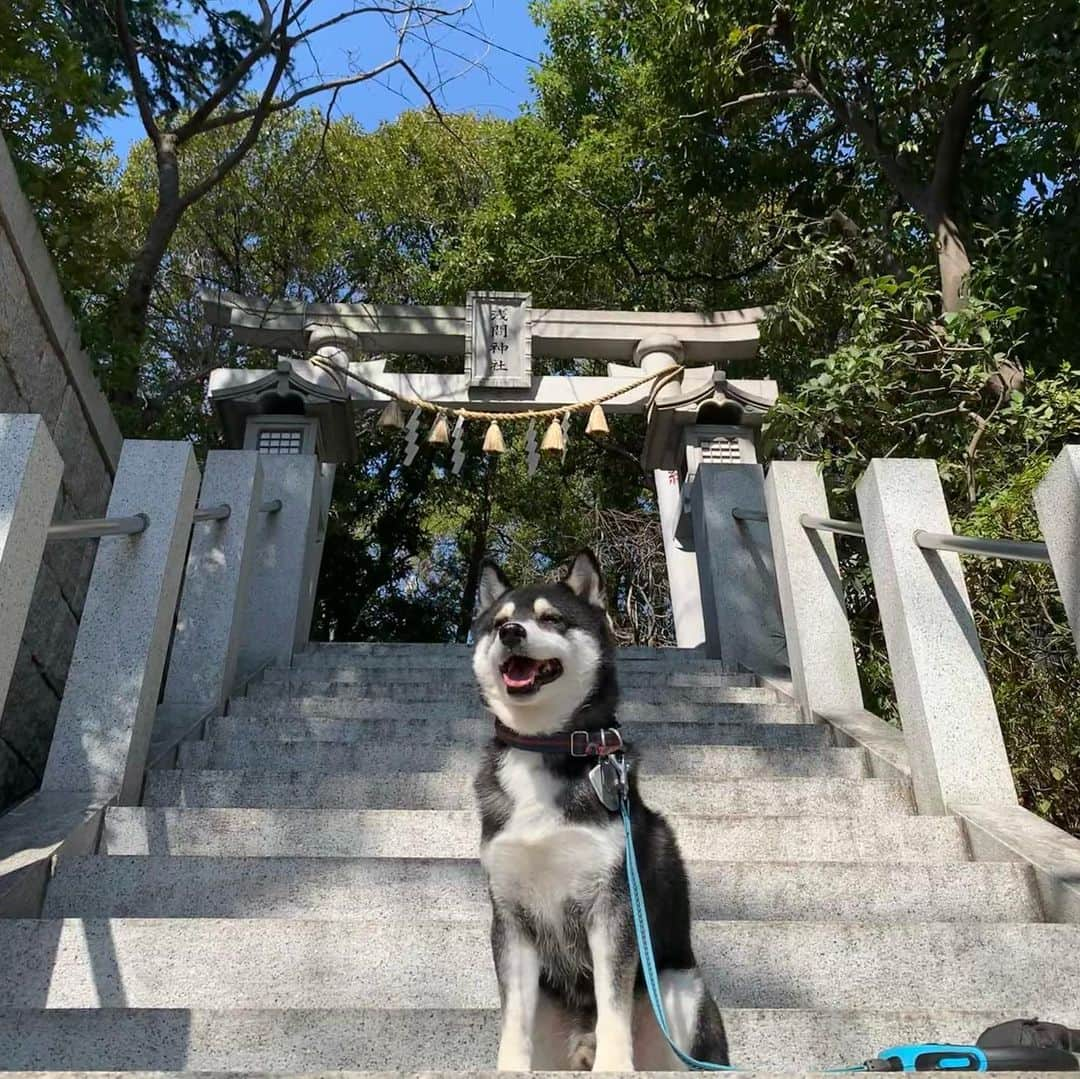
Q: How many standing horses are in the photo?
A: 0